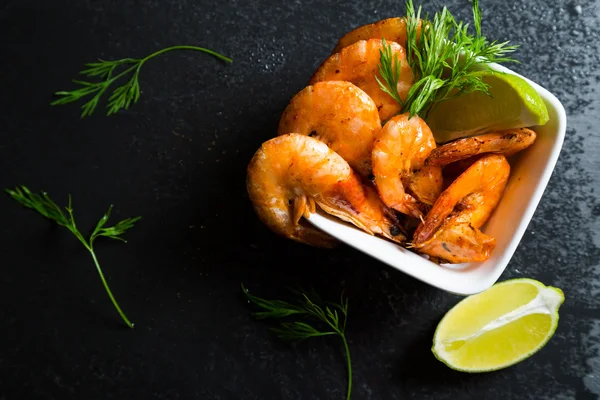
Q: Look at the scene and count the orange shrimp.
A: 7